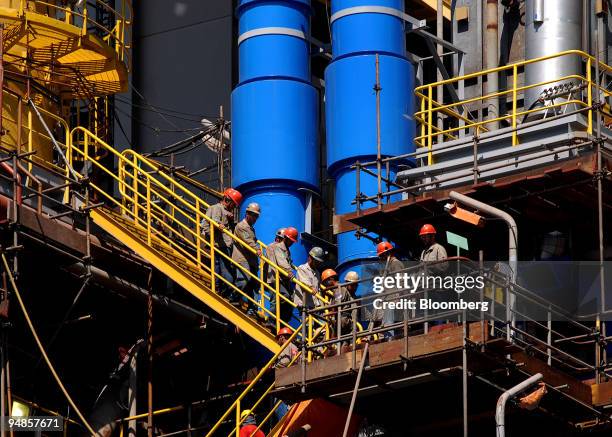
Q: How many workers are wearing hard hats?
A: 11